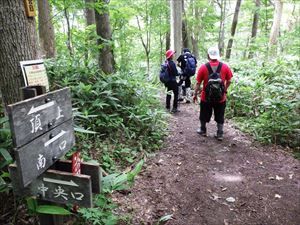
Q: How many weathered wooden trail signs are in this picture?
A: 3